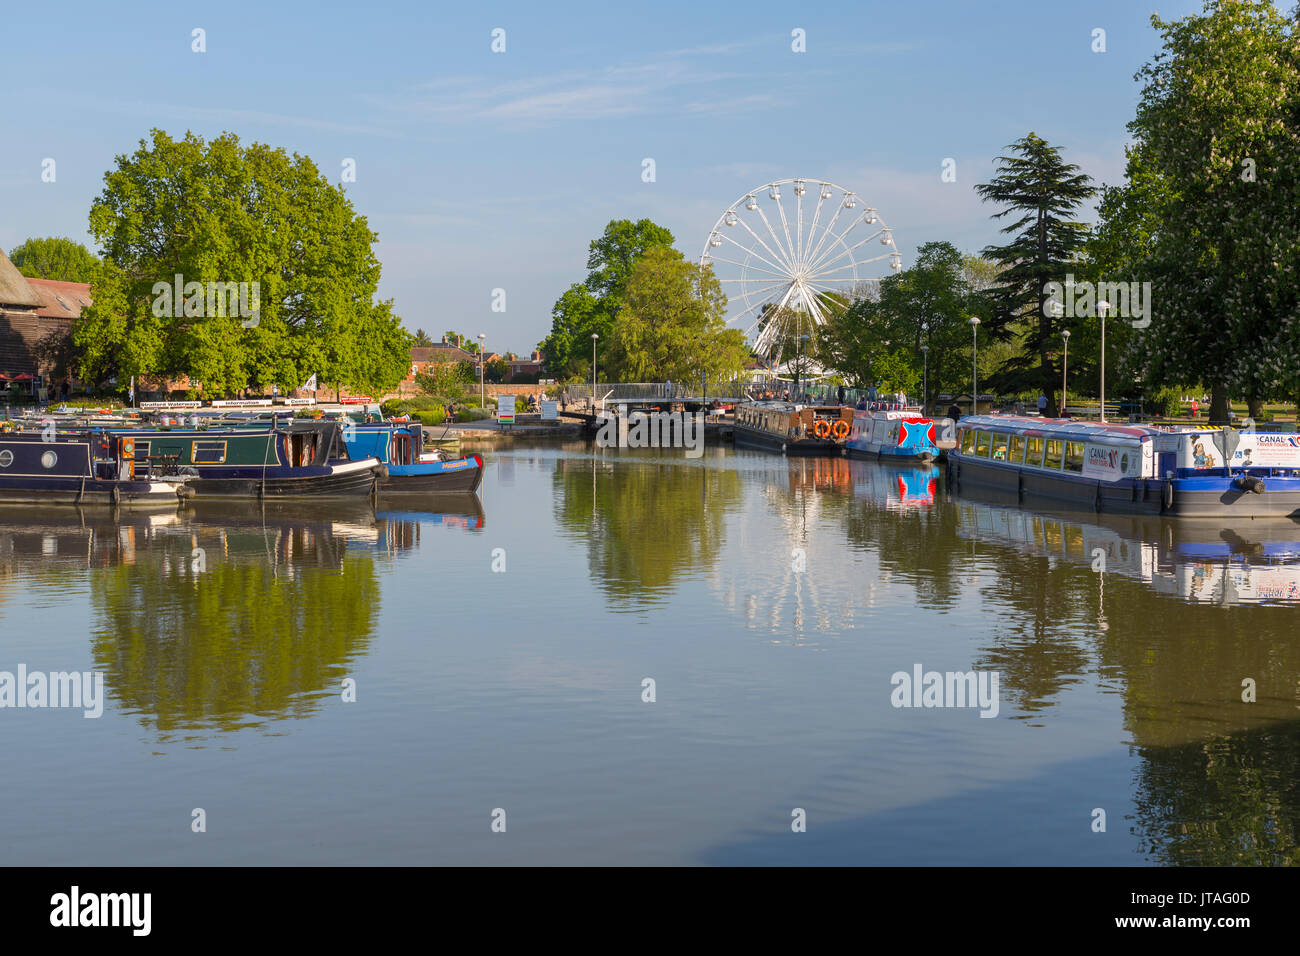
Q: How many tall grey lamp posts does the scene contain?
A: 7